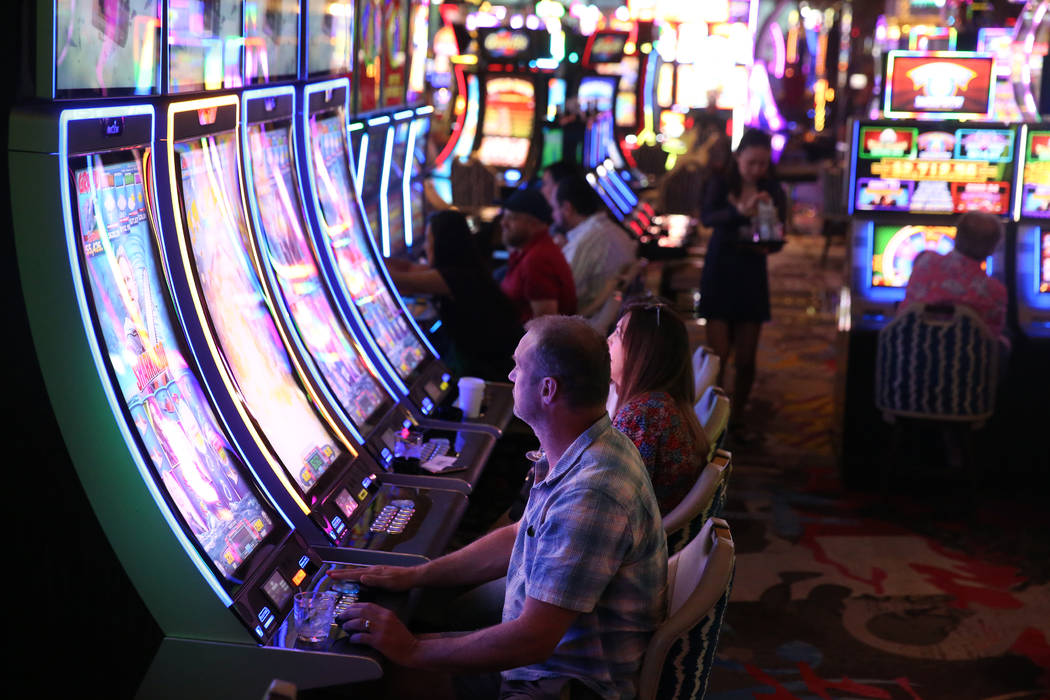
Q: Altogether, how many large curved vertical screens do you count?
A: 4